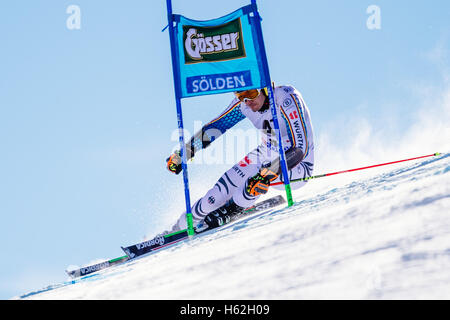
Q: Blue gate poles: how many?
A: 2